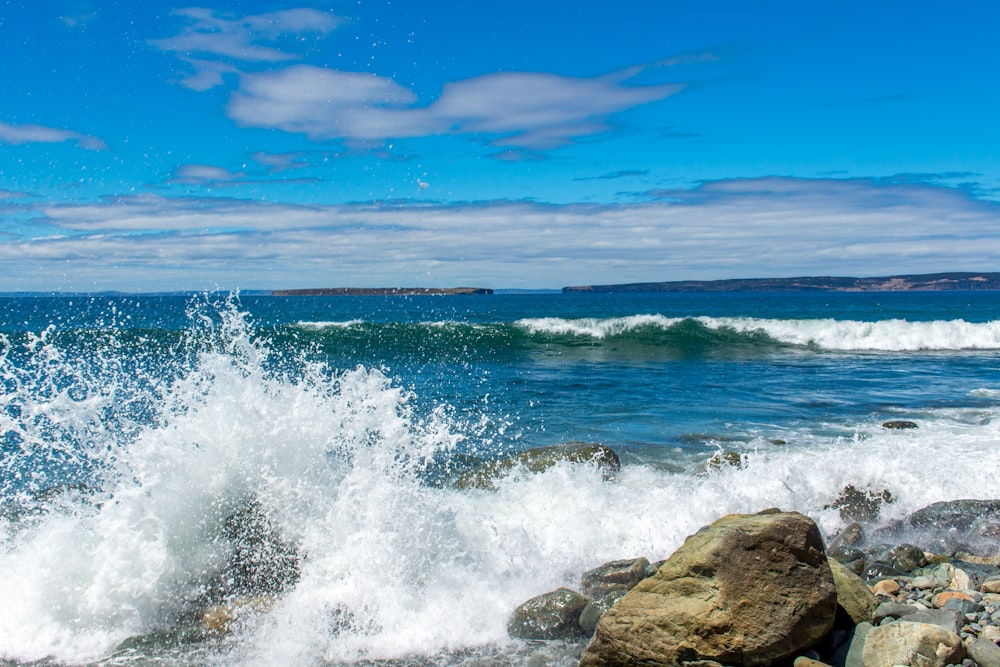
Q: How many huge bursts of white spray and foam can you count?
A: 1